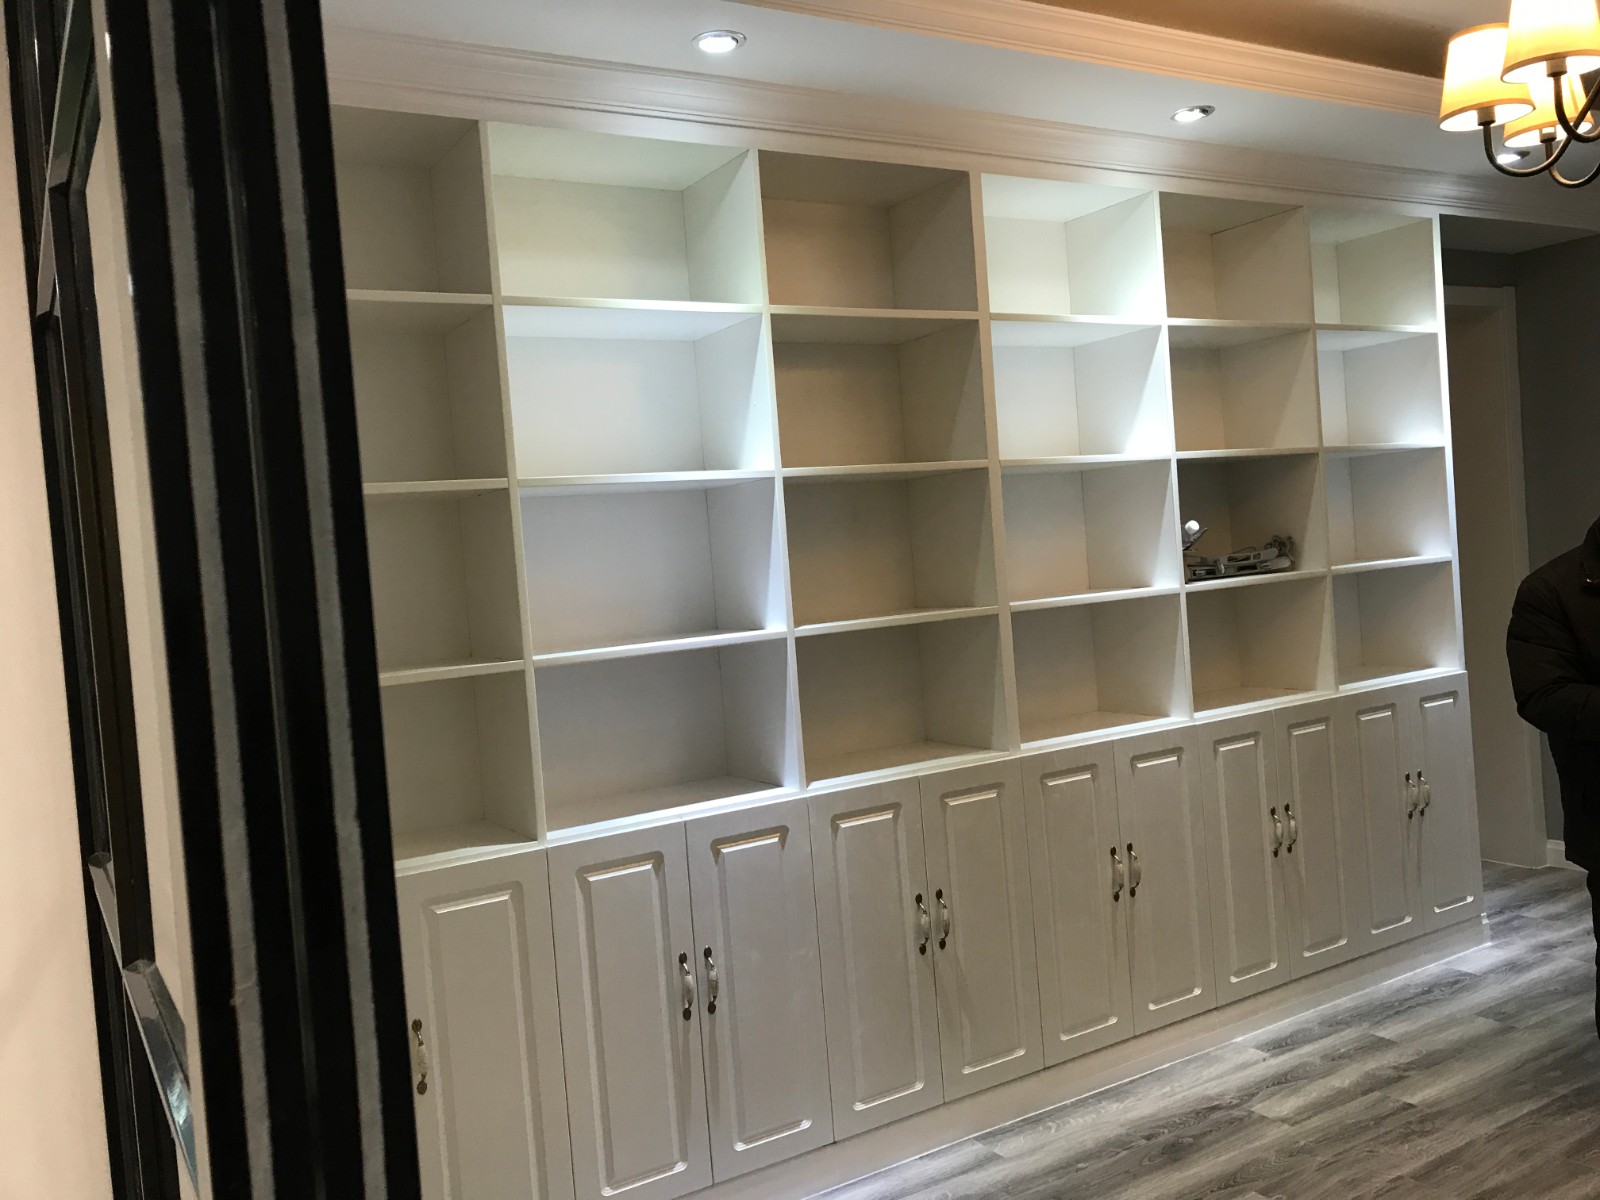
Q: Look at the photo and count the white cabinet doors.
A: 11